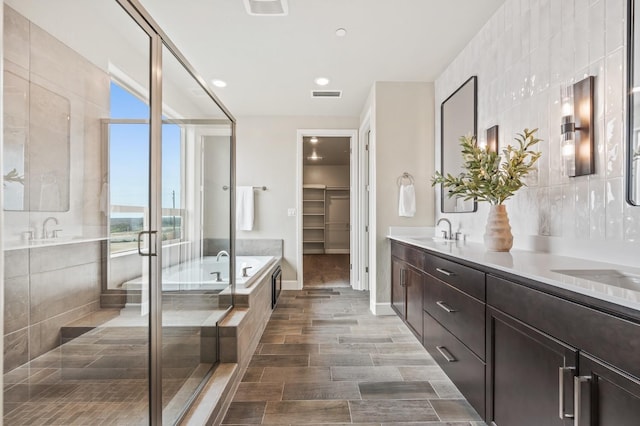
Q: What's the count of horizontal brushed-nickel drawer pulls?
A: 3